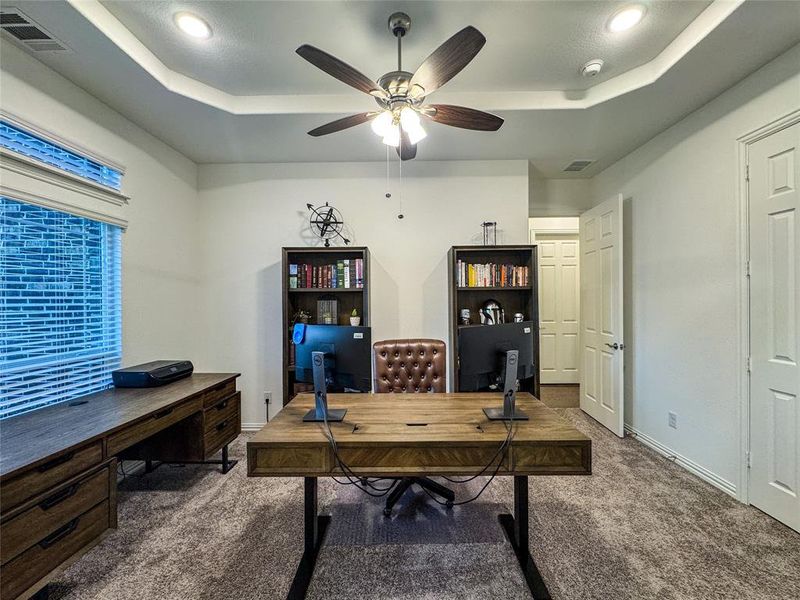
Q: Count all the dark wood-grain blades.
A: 5